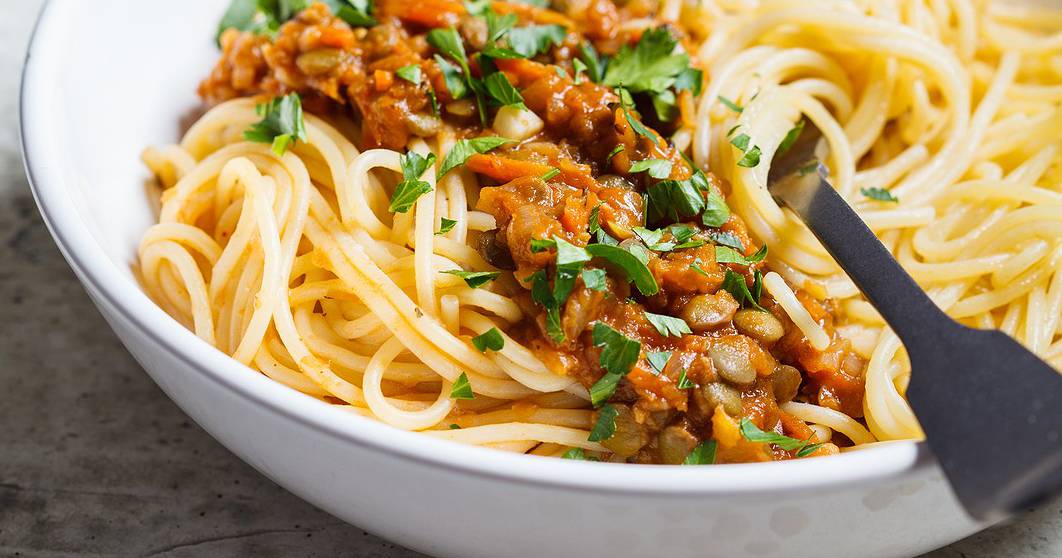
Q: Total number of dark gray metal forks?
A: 1